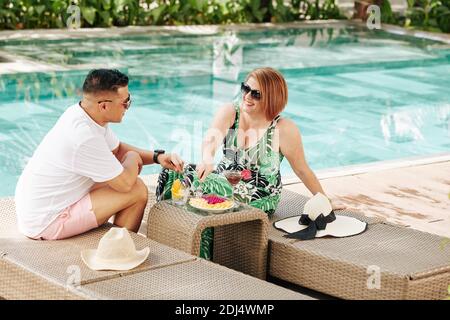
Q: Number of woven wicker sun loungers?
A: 2